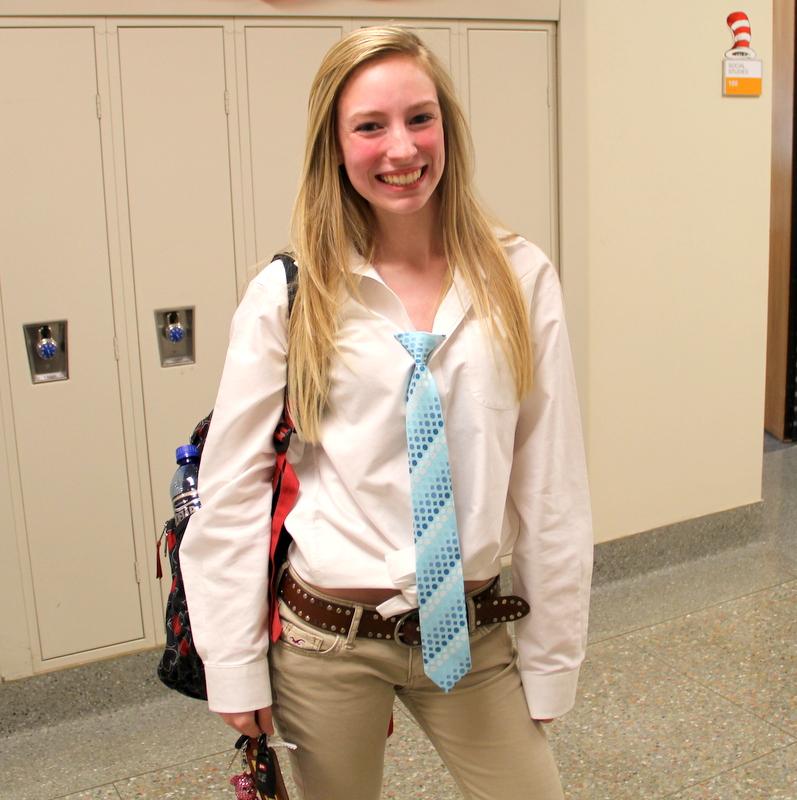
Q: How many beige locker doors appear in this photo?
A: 5